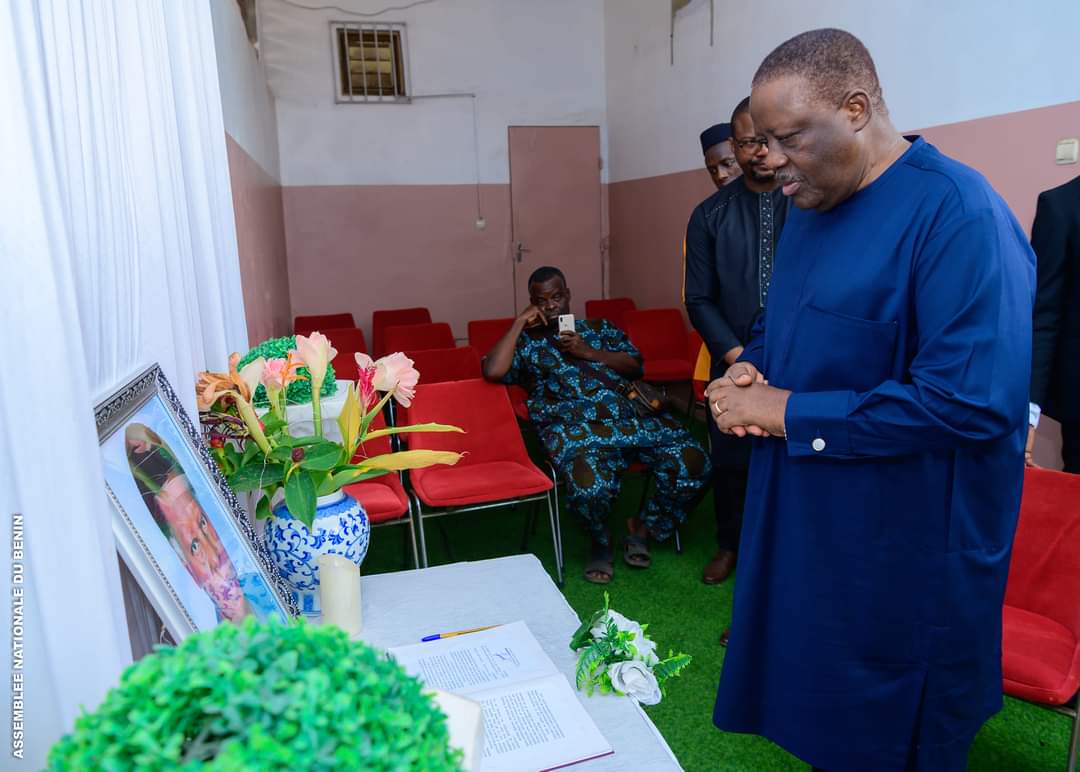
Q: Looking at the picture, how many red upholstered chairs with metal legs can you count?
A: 14